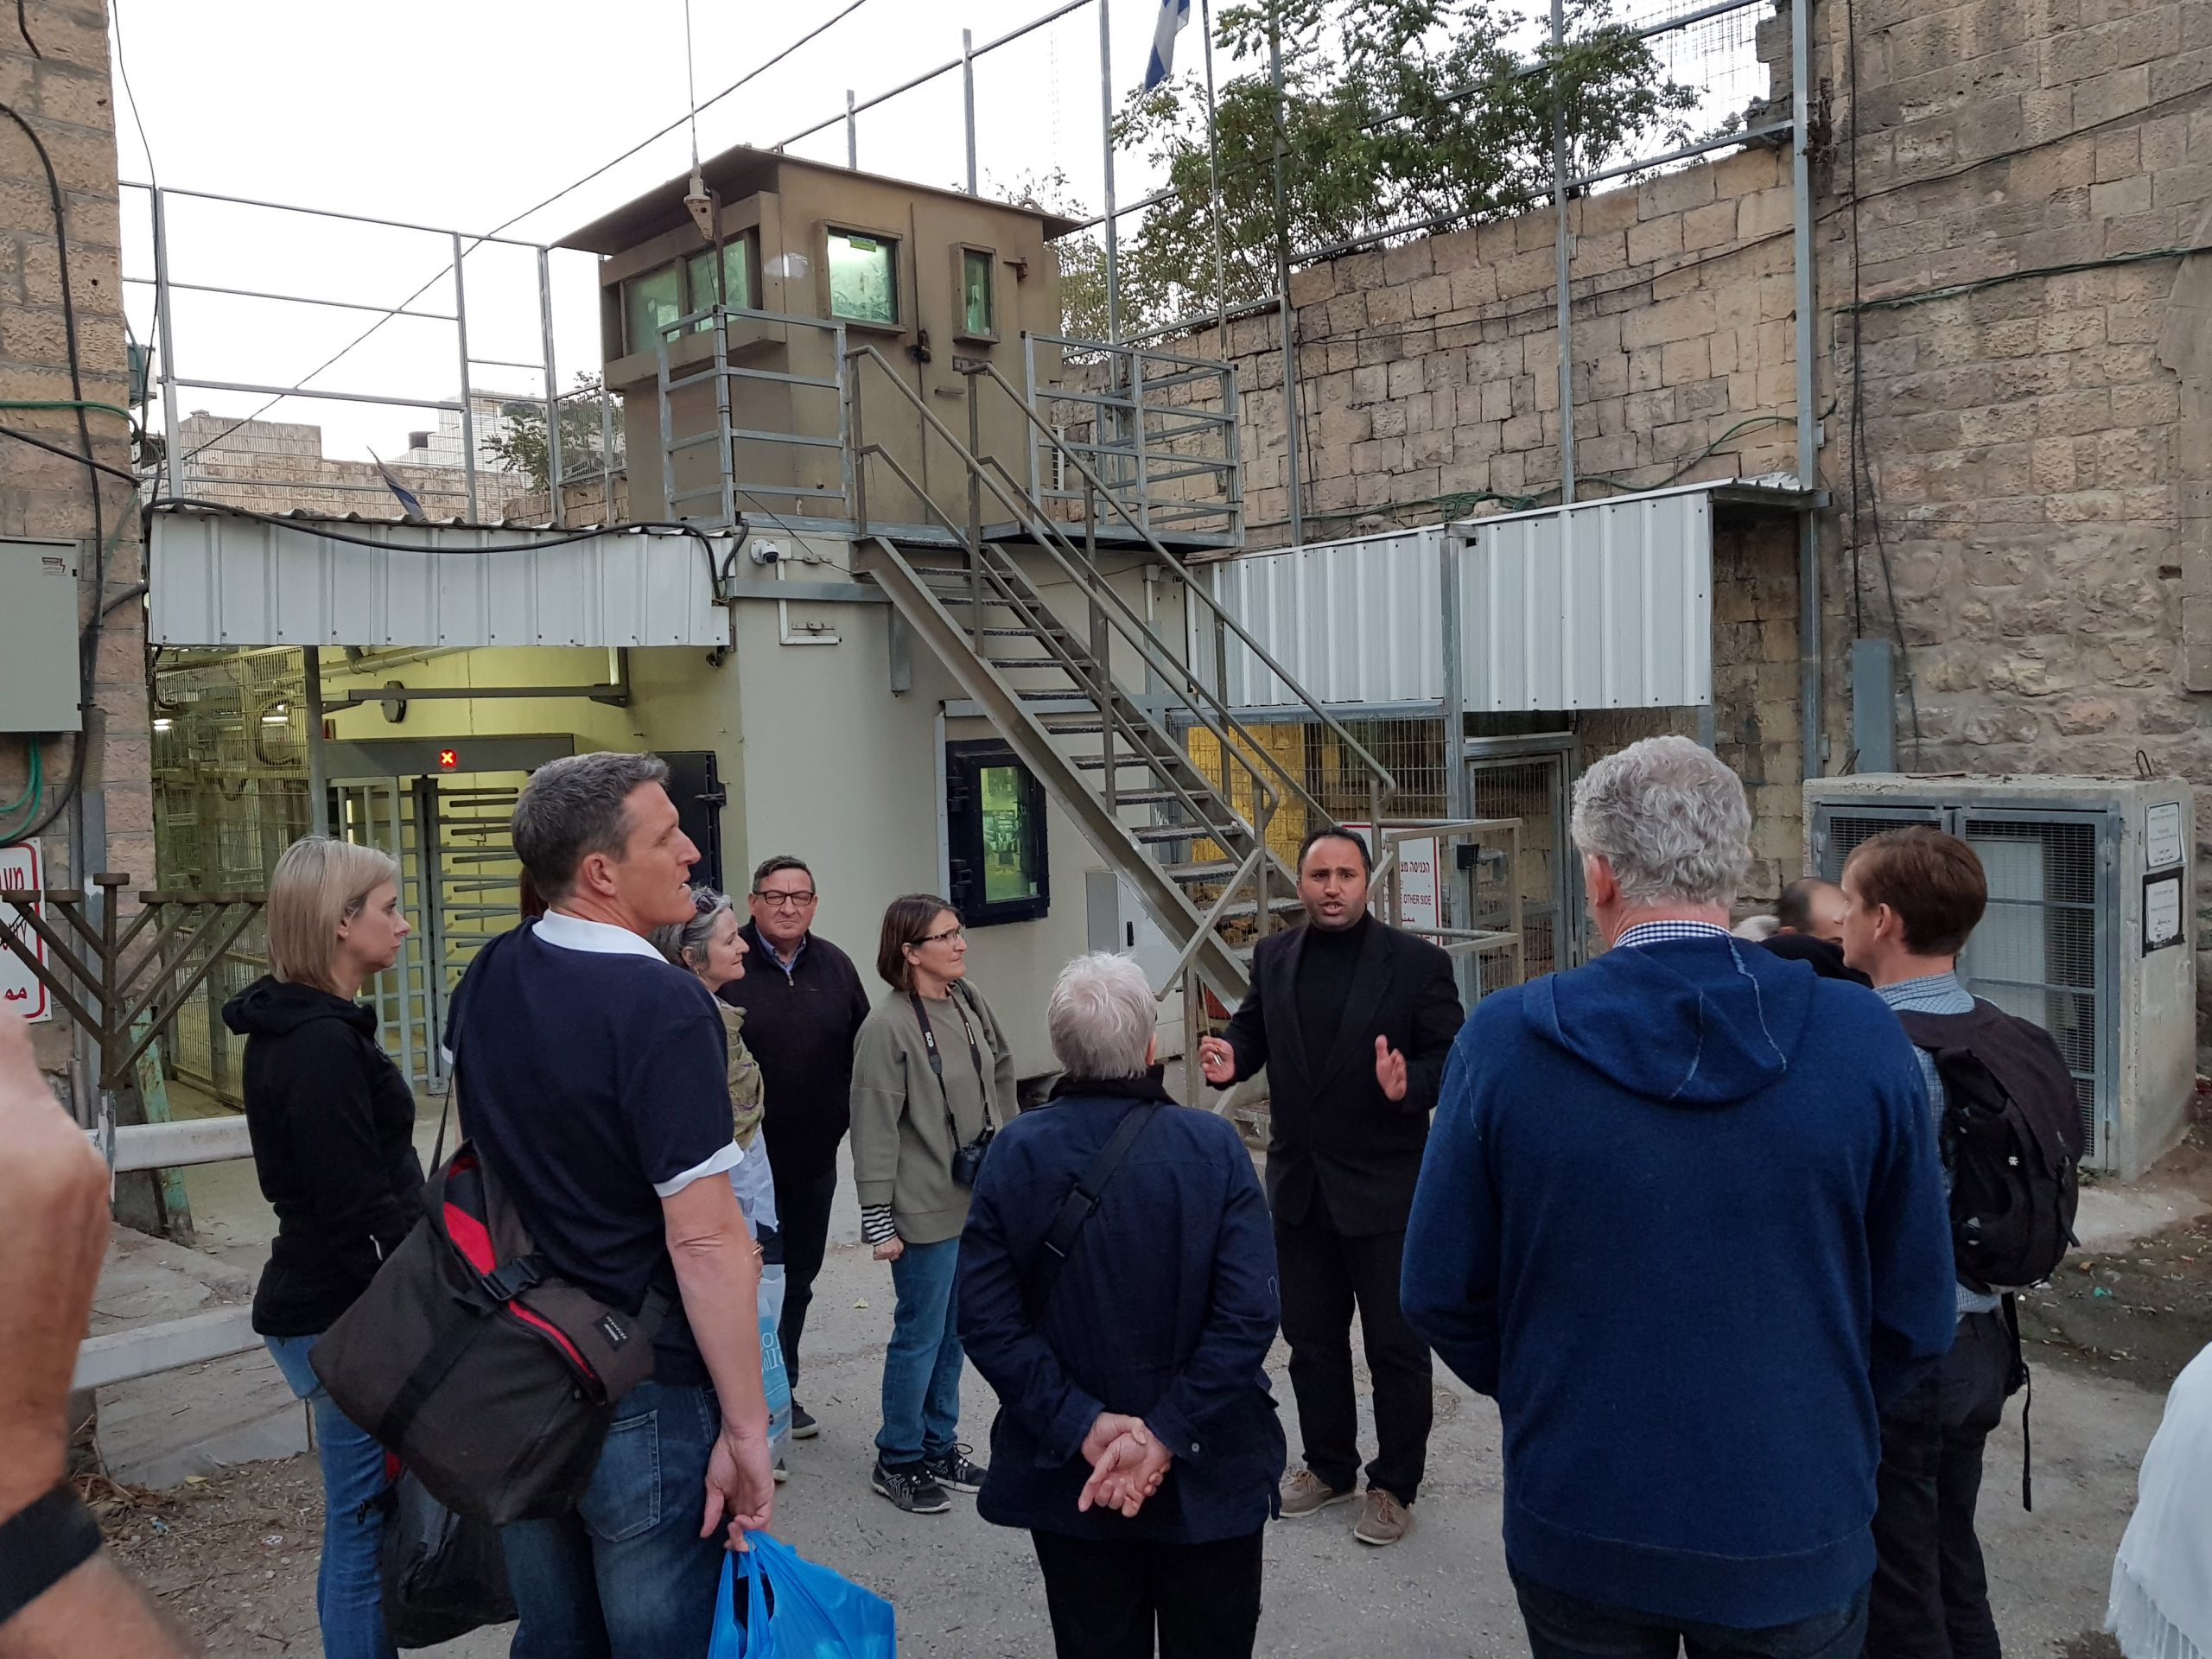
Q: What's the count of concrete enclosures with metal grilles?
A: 1